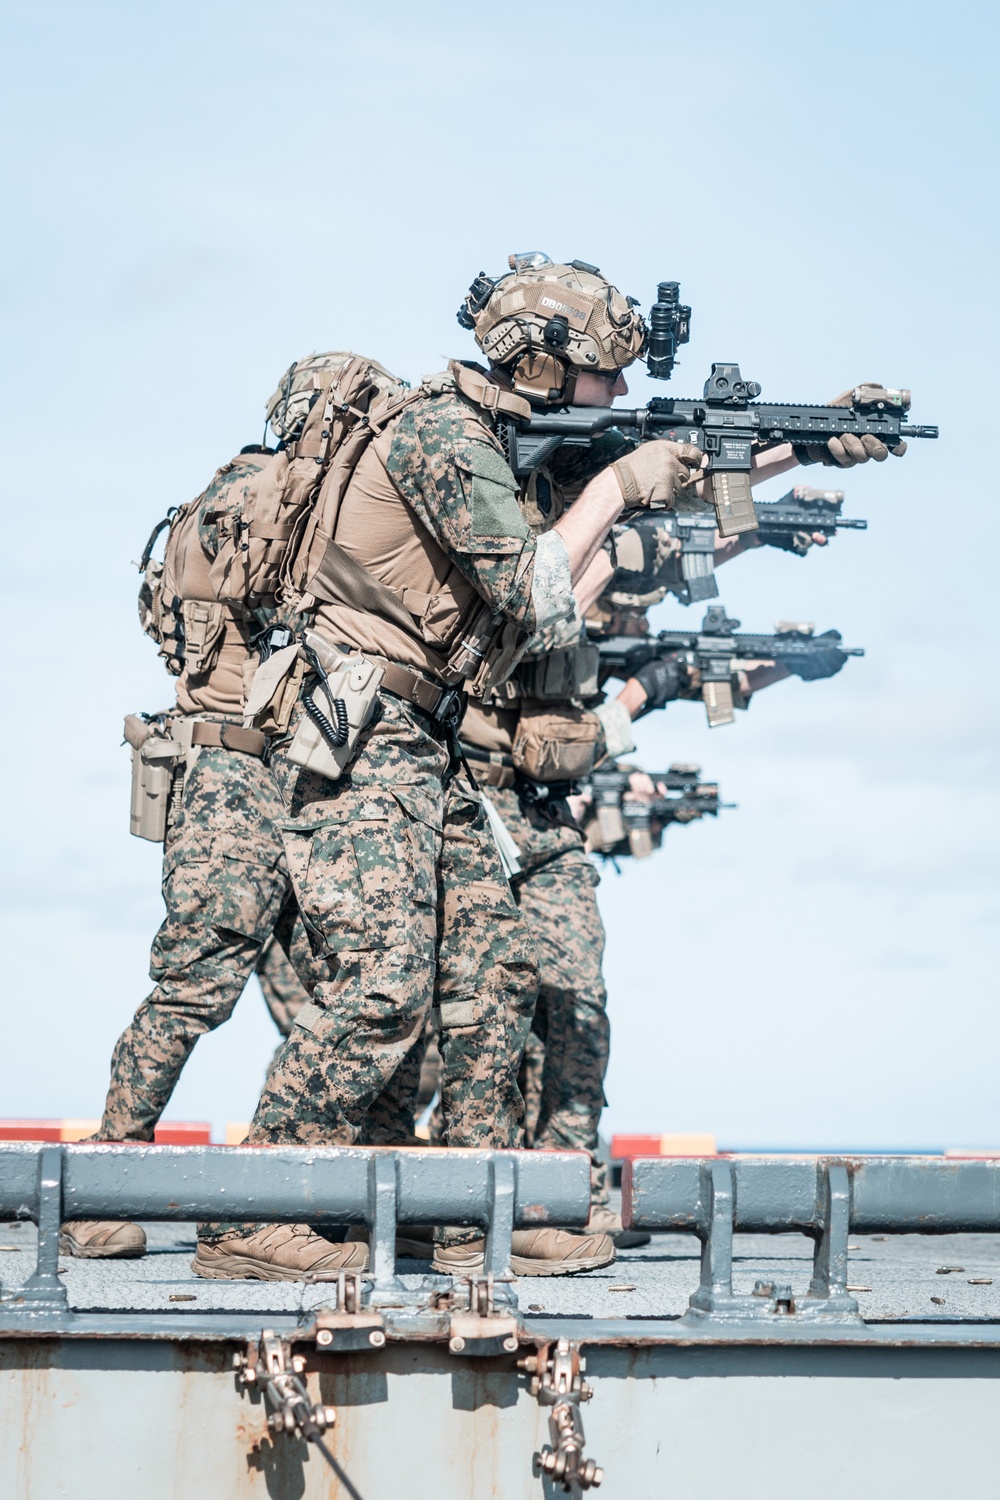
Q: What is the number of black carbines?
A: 5